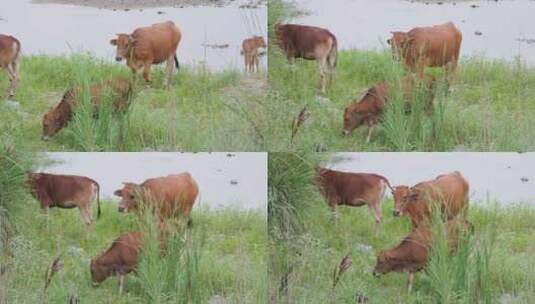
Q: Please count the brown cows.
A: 13